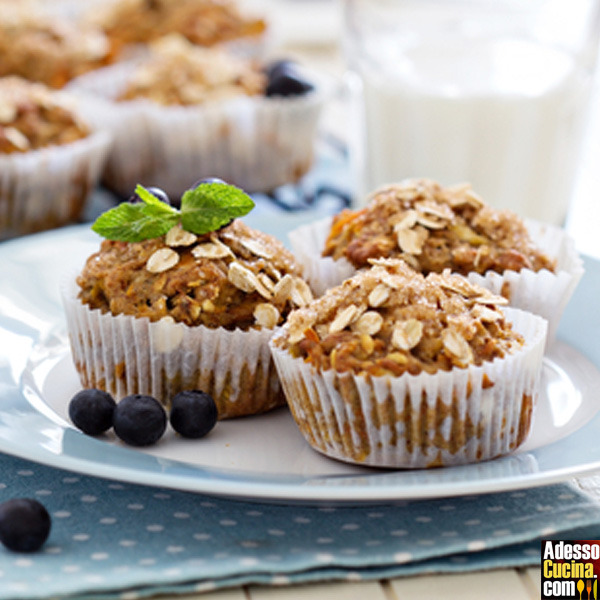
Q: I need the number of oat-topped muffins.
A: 7